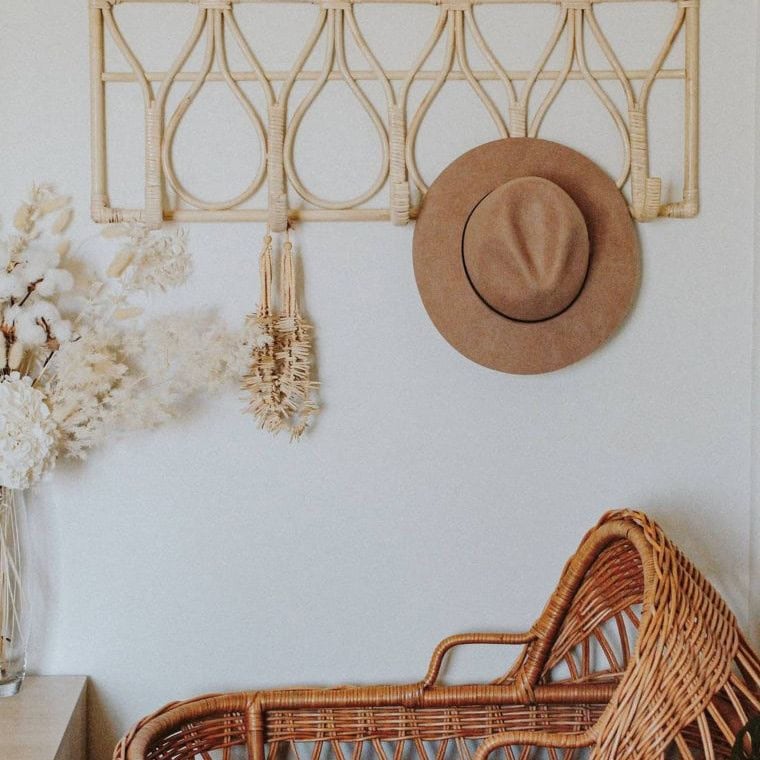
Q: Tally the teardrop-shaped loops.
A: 4